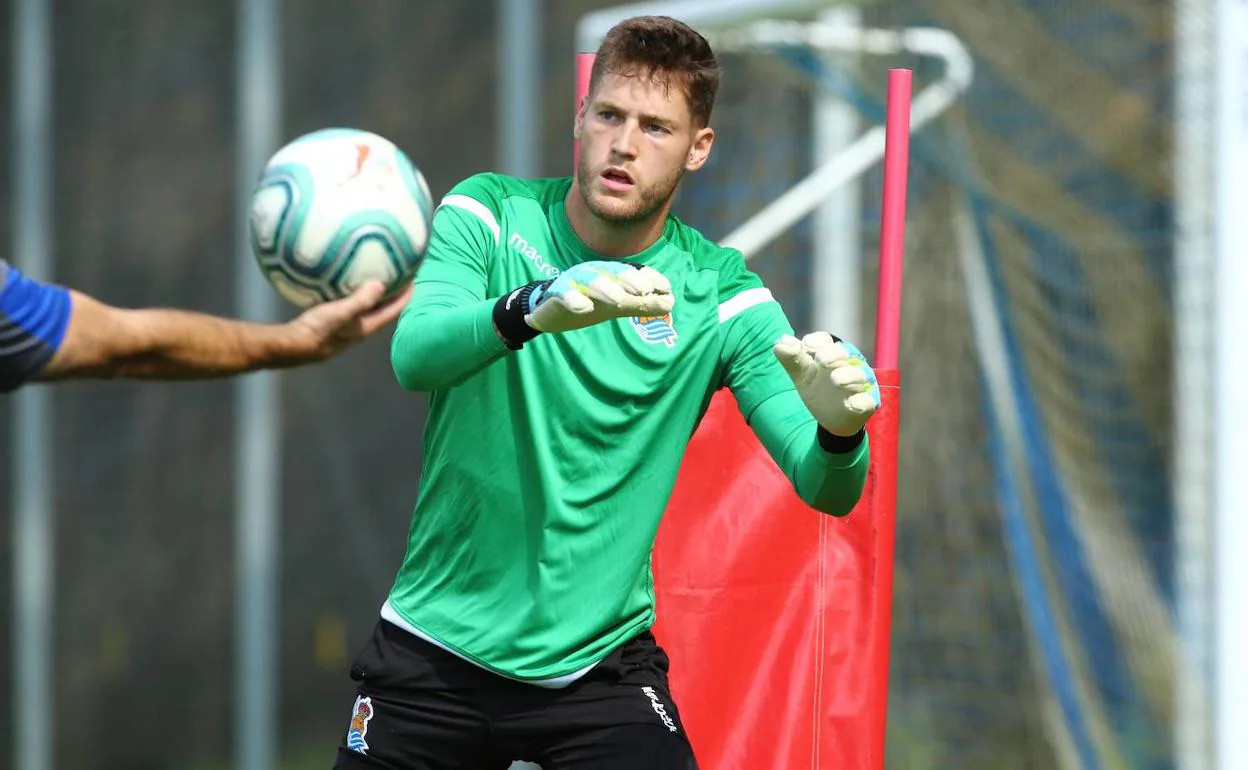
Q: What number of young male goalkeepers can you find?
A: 1